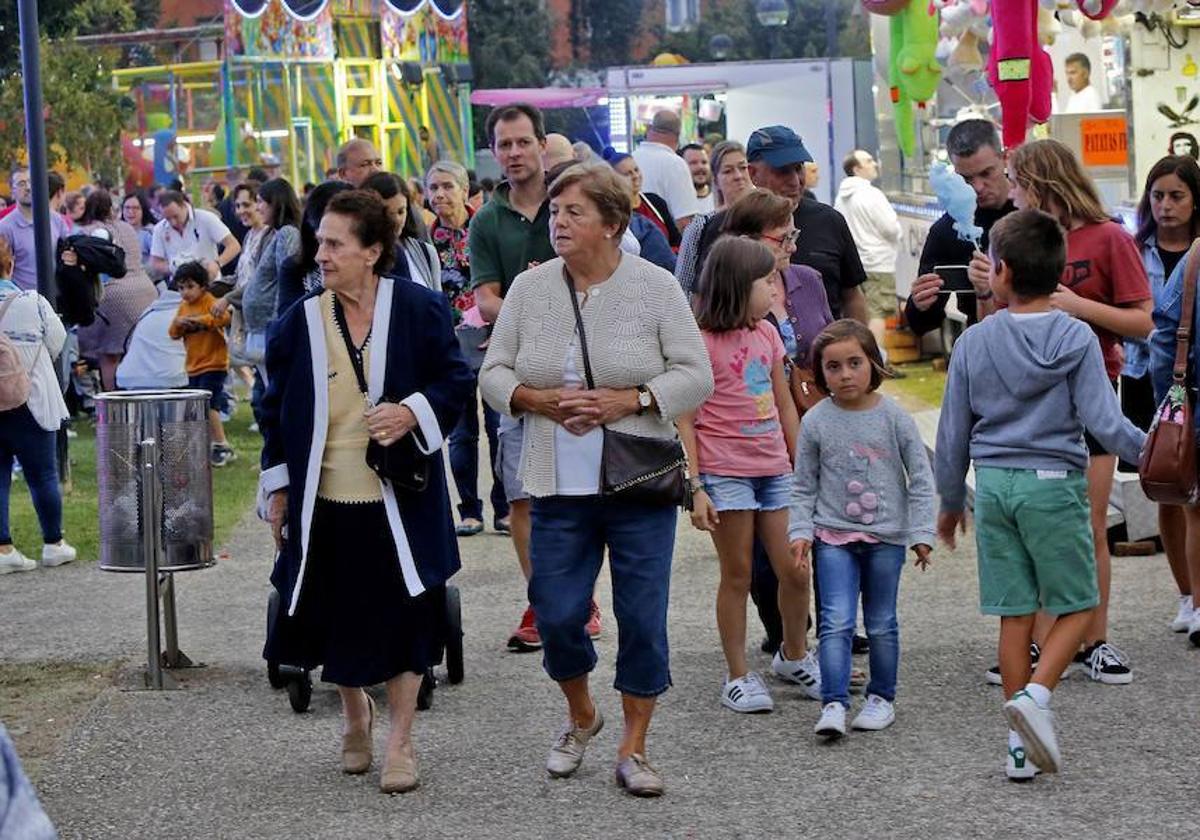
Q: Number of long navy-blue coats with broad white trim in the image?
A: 1